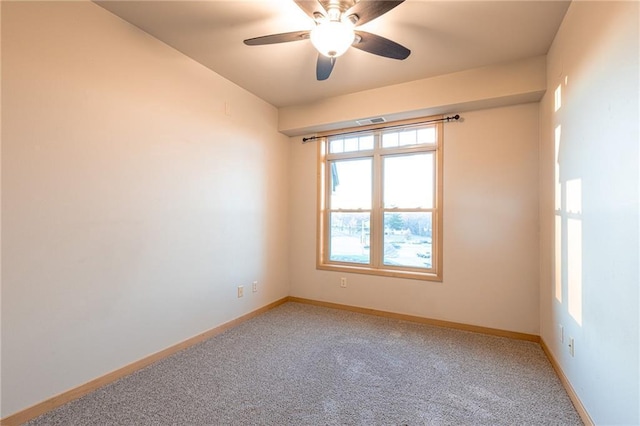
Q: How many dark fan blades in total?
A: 5